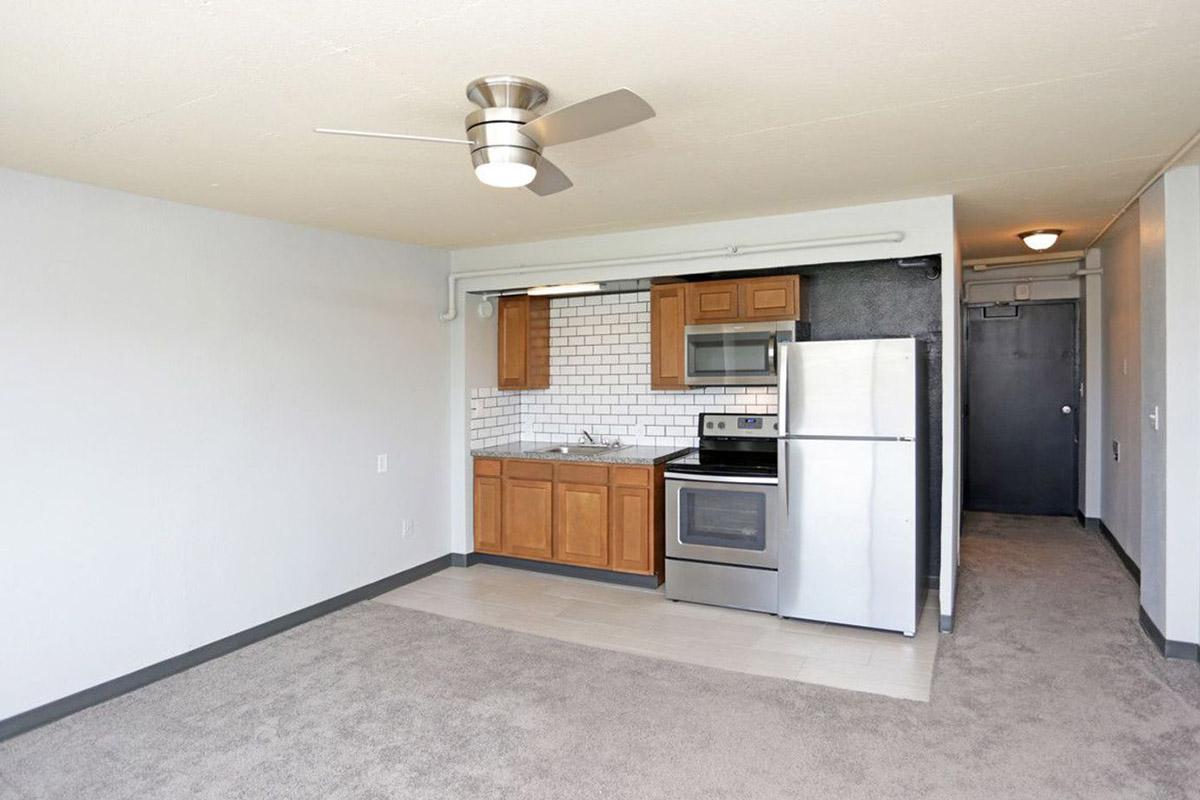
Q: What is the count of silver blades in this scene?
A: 3